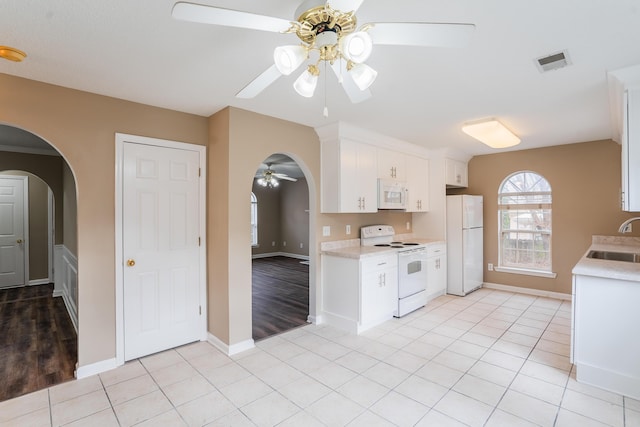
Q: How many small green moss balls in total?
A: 0